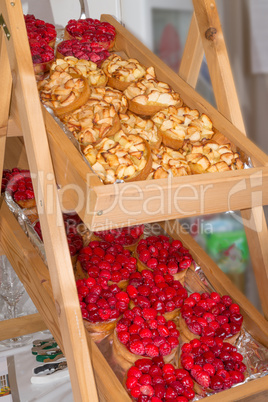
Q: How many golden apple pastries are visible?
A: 11